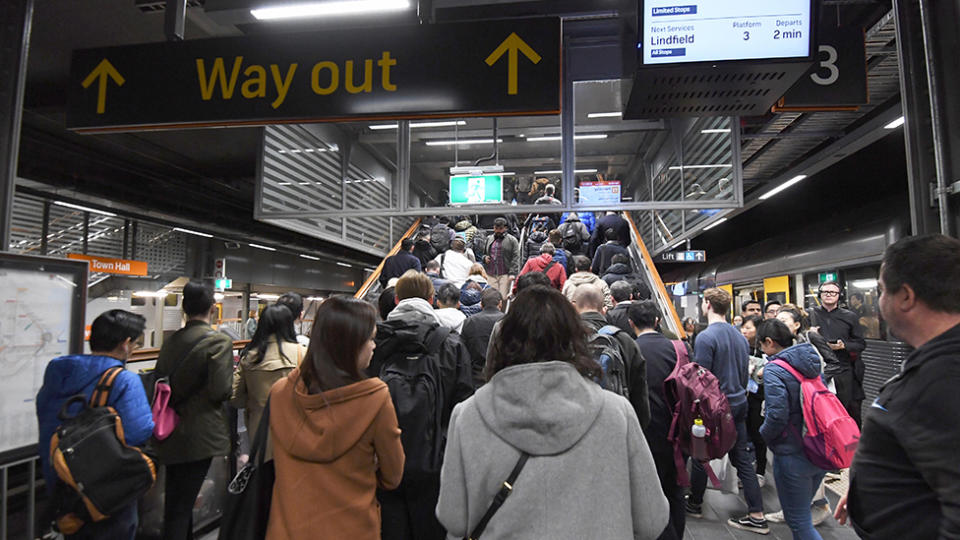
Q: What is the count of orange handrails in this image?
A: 2